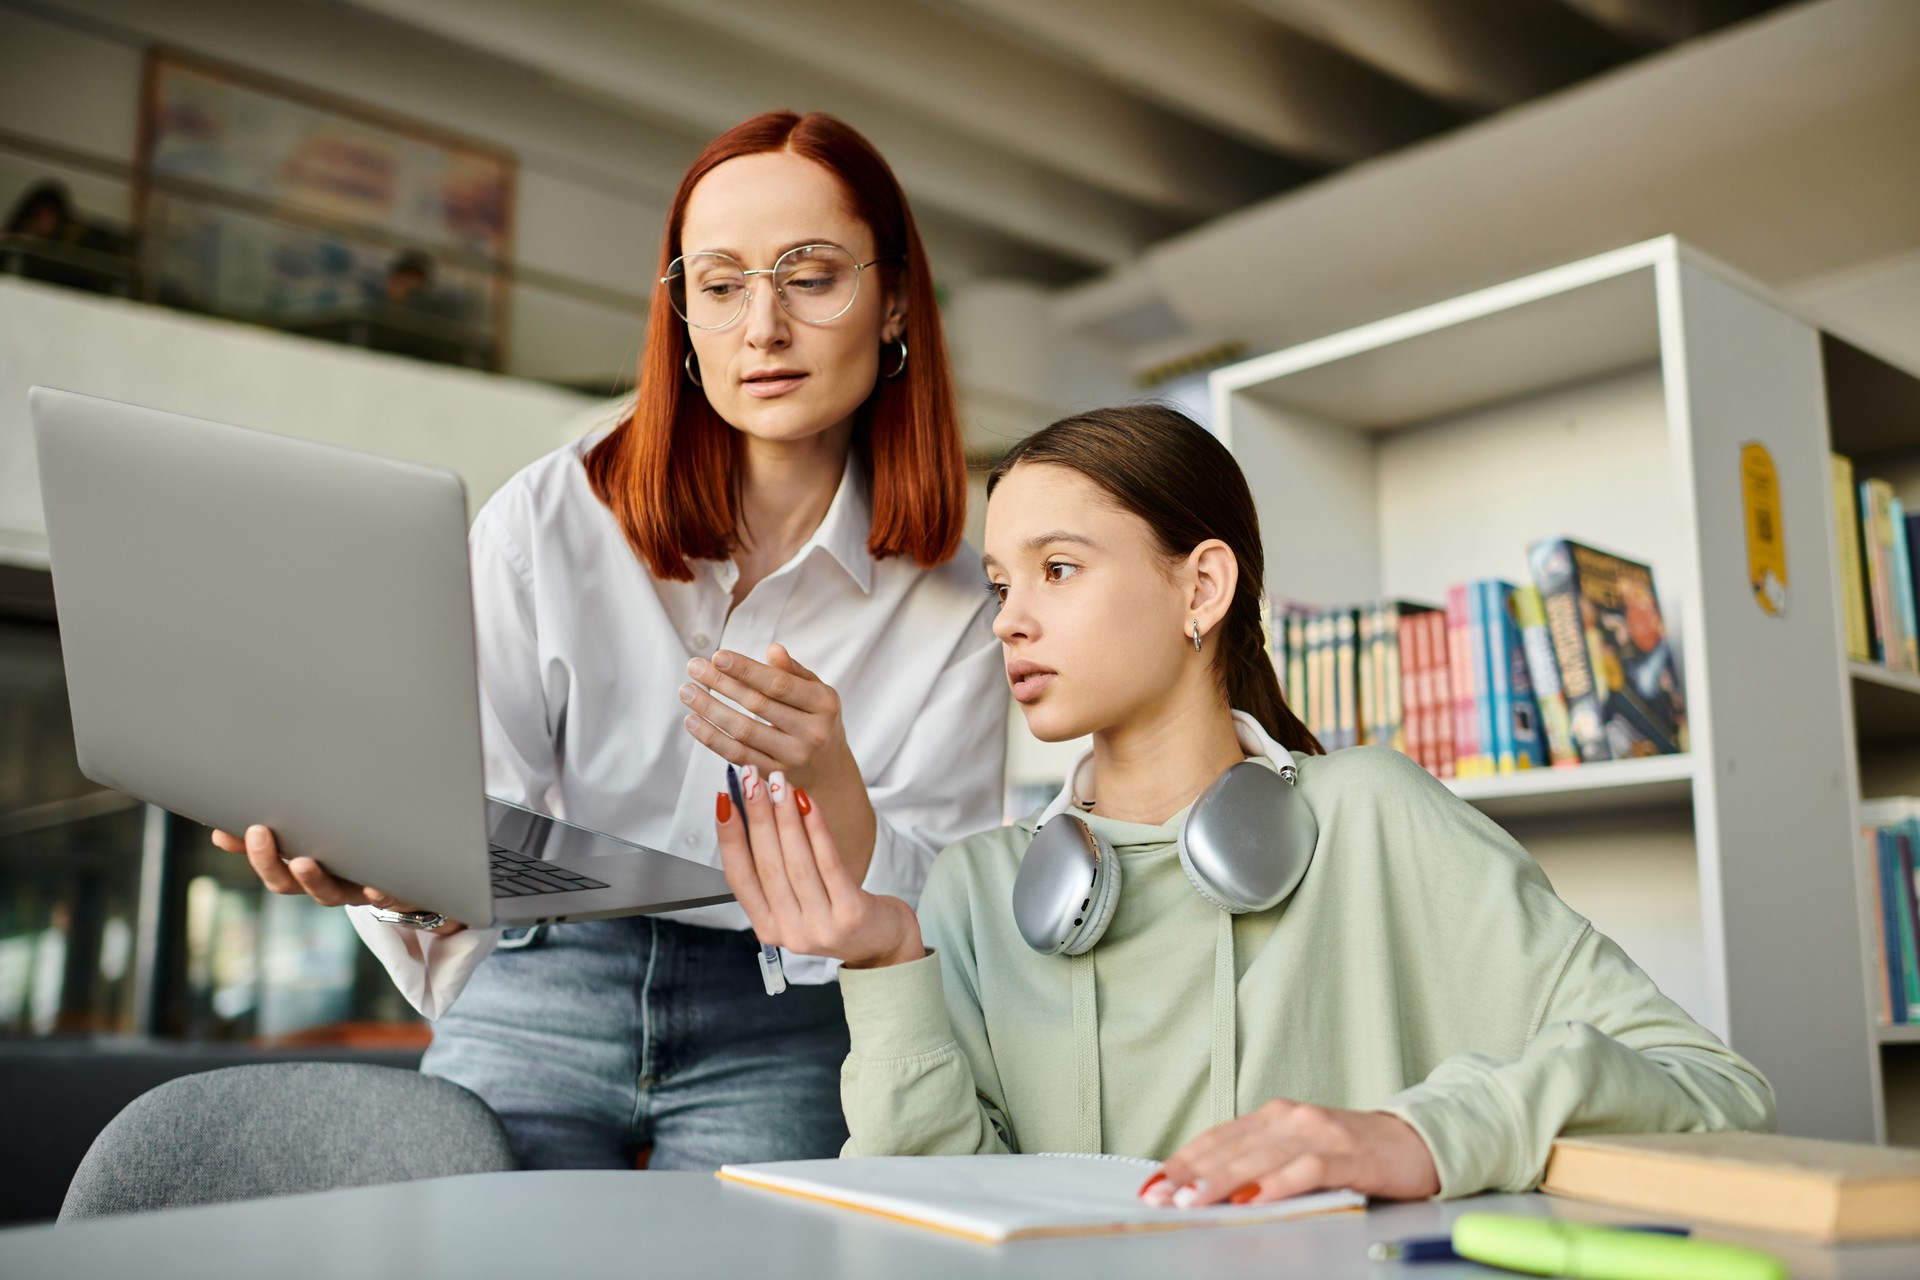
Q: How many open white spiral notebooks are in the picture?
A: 1